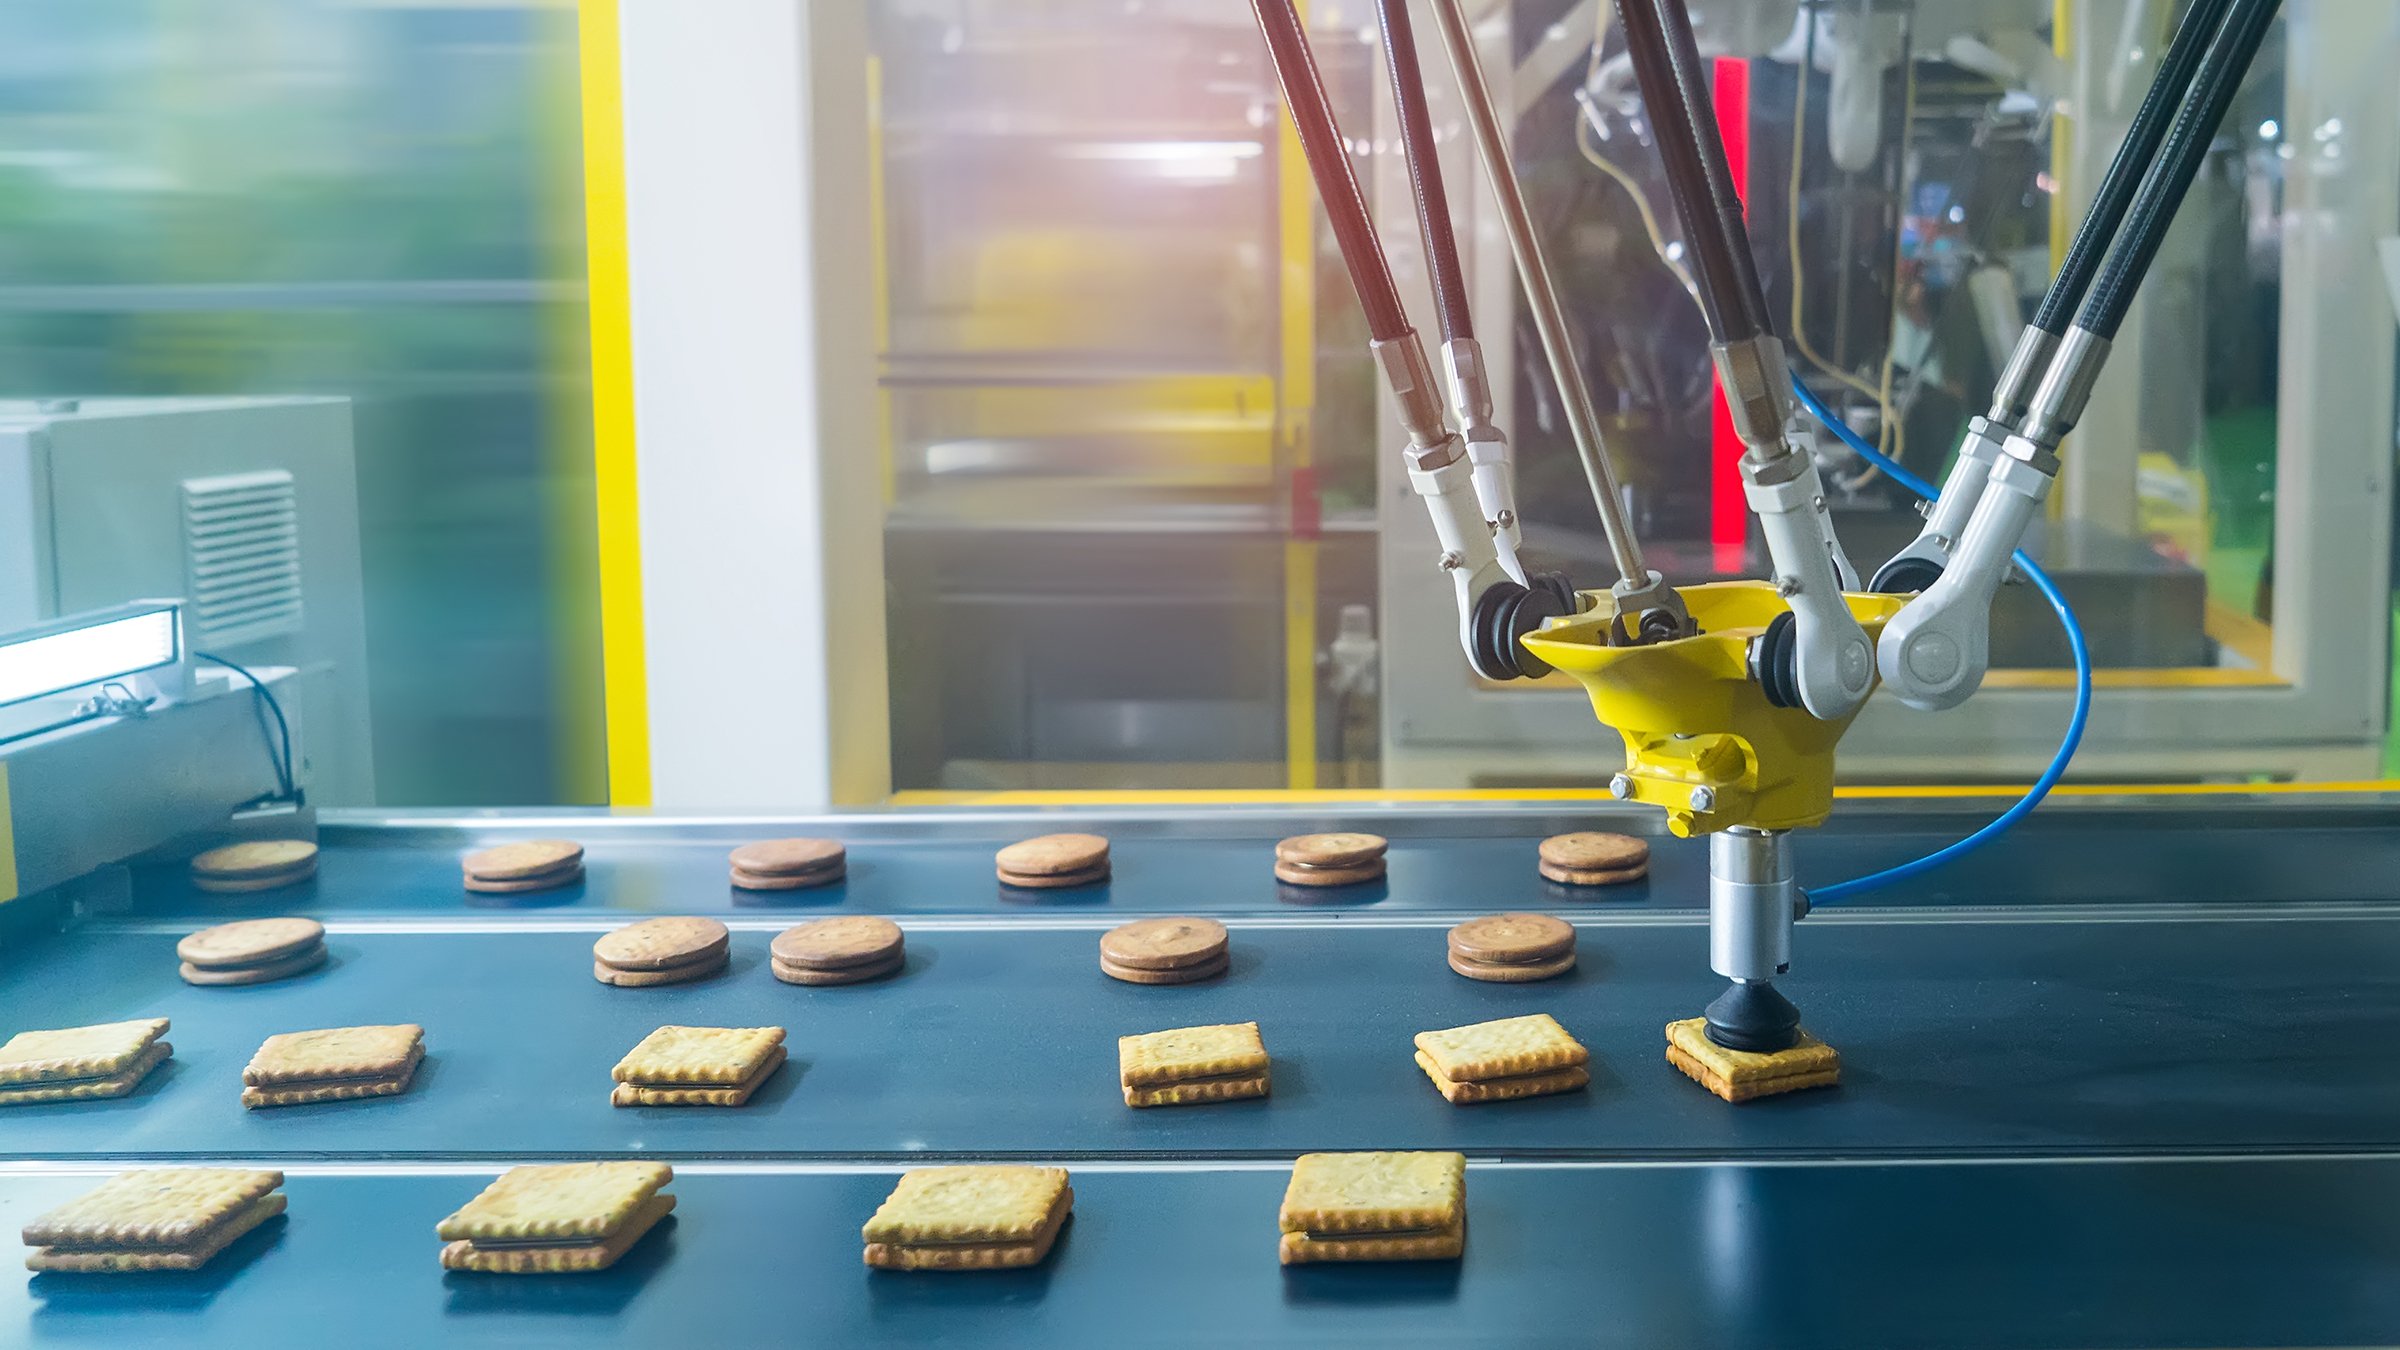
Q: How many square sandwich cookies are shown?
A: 10